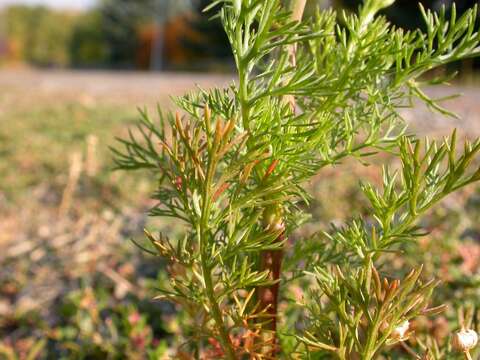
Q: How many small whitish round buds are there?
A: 2